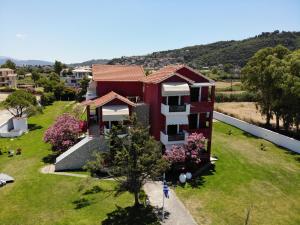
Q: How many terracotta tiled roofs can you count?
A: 3